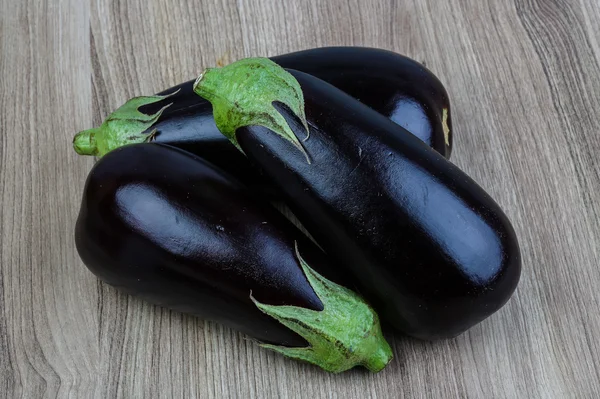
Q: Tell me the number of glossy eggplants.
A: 3